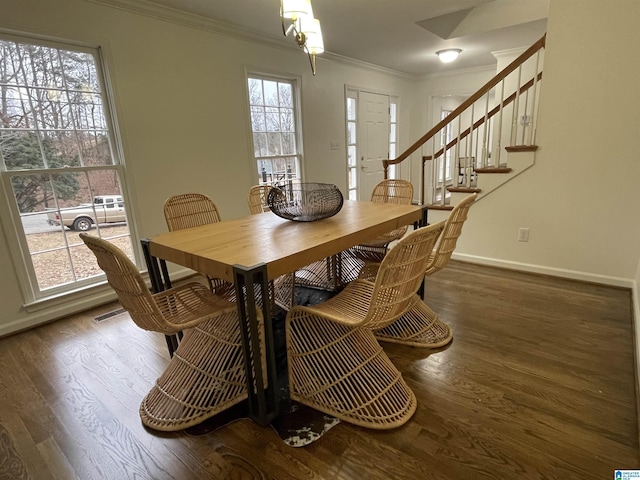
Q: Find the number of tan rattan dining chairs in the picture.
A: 6